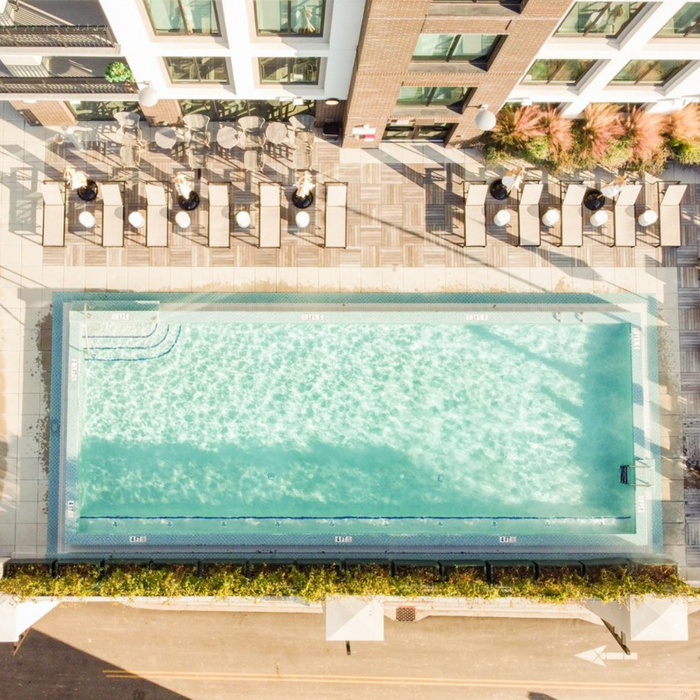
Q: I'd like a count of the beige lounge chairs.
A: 11